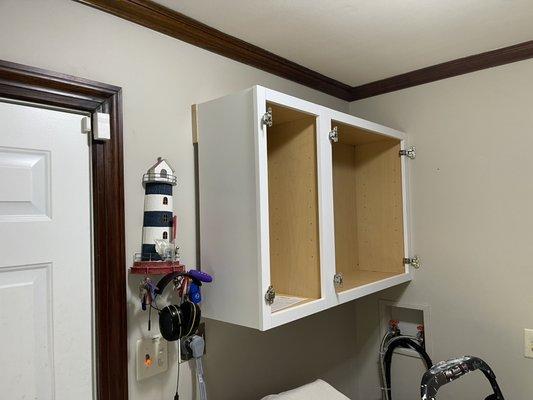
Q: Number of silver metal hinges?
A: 6